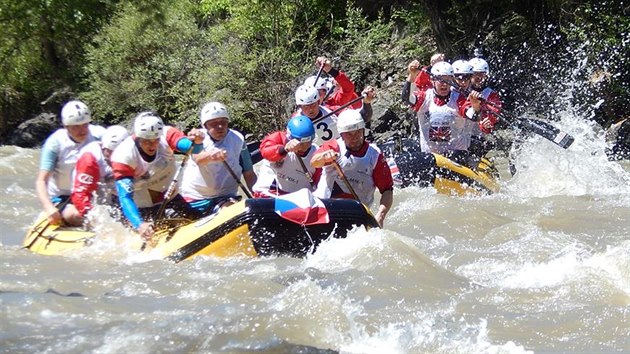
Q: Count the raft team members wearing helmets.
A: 12